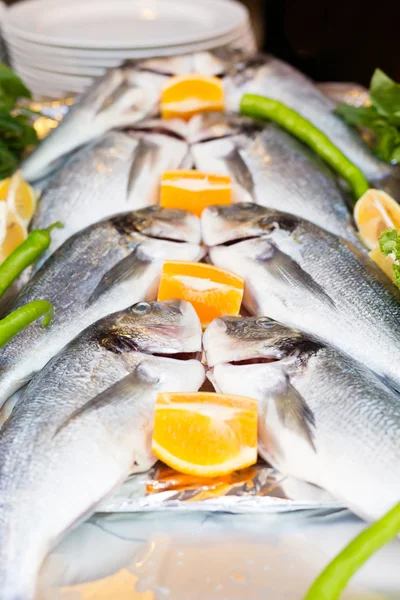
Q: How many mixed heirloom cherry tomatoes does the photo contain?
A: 0